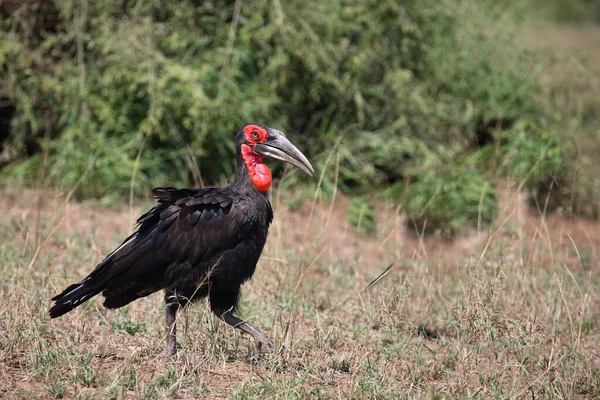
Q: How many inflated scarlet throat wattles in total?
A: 1